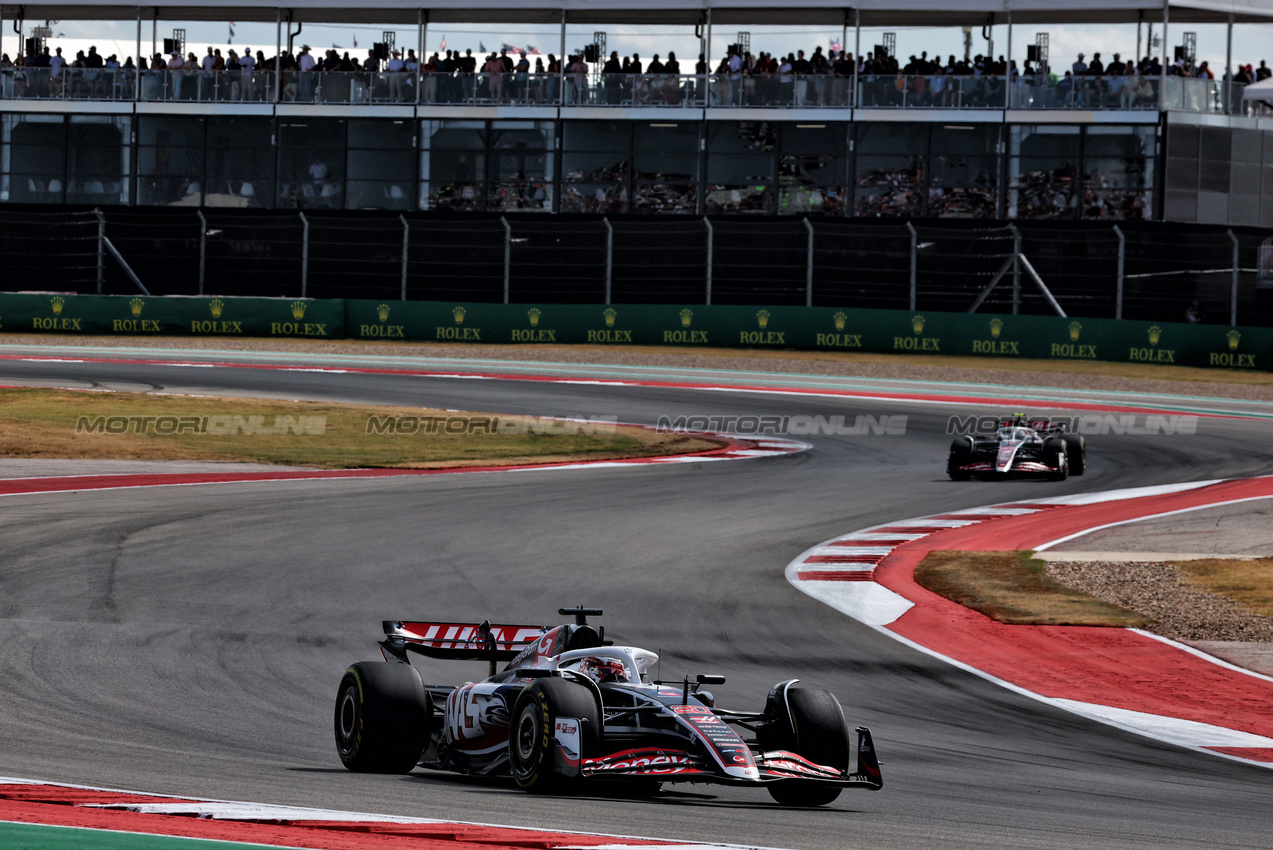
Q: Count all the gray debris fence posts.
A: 12